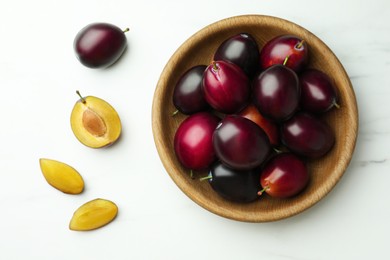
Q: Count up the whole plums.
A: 13